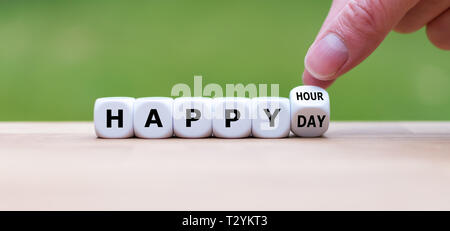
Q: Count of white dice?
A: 6